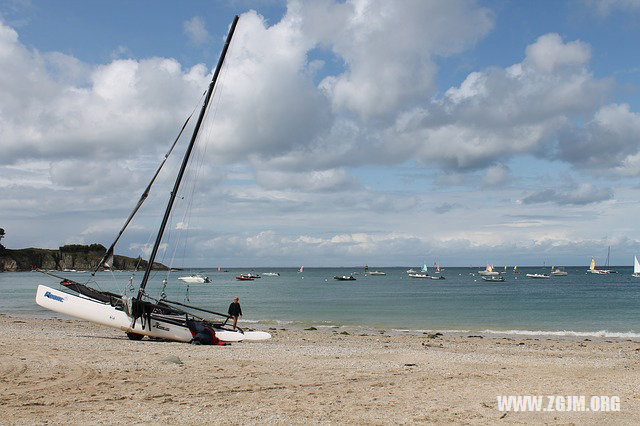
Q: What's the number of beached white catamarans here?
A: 1